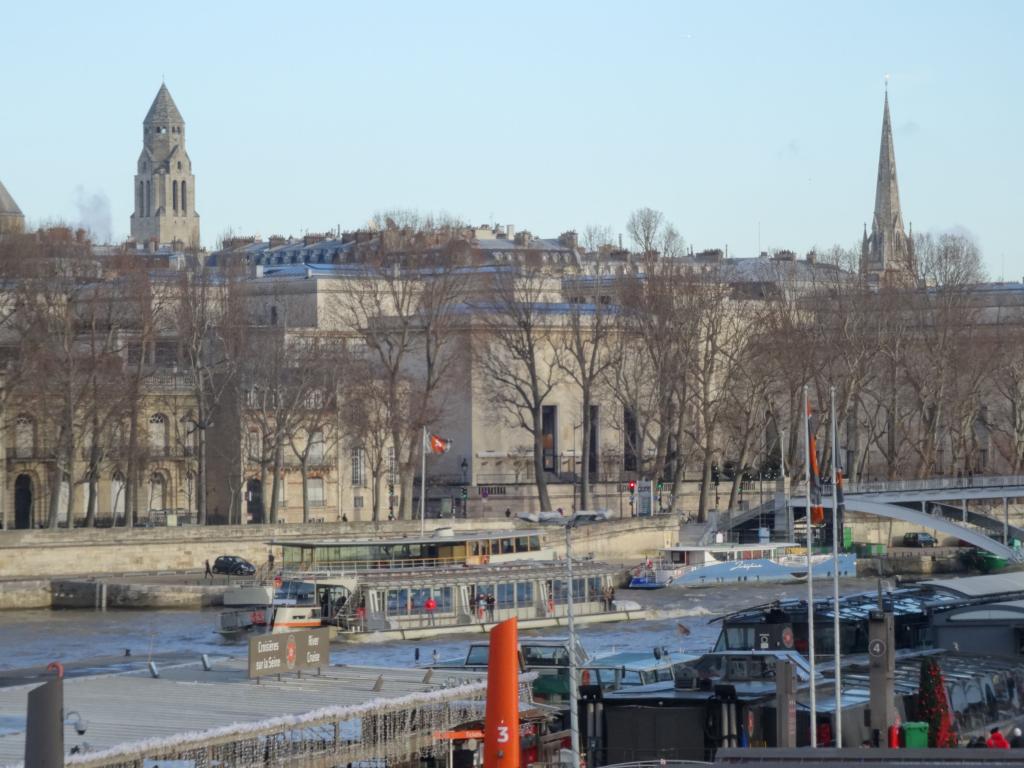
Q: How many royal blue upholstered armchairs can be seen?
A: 0